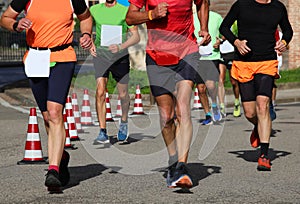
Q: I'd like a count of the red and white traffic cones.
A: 9